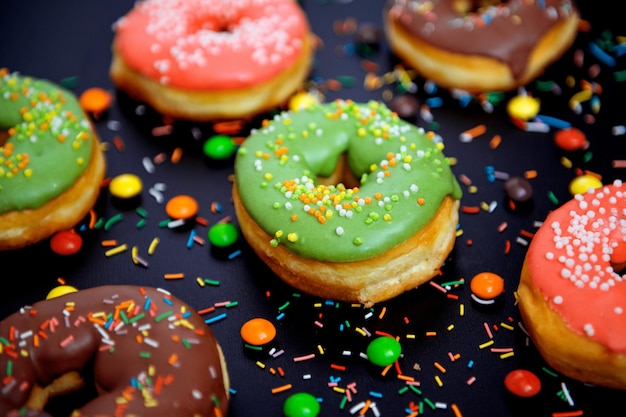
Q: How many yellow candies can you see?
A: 5